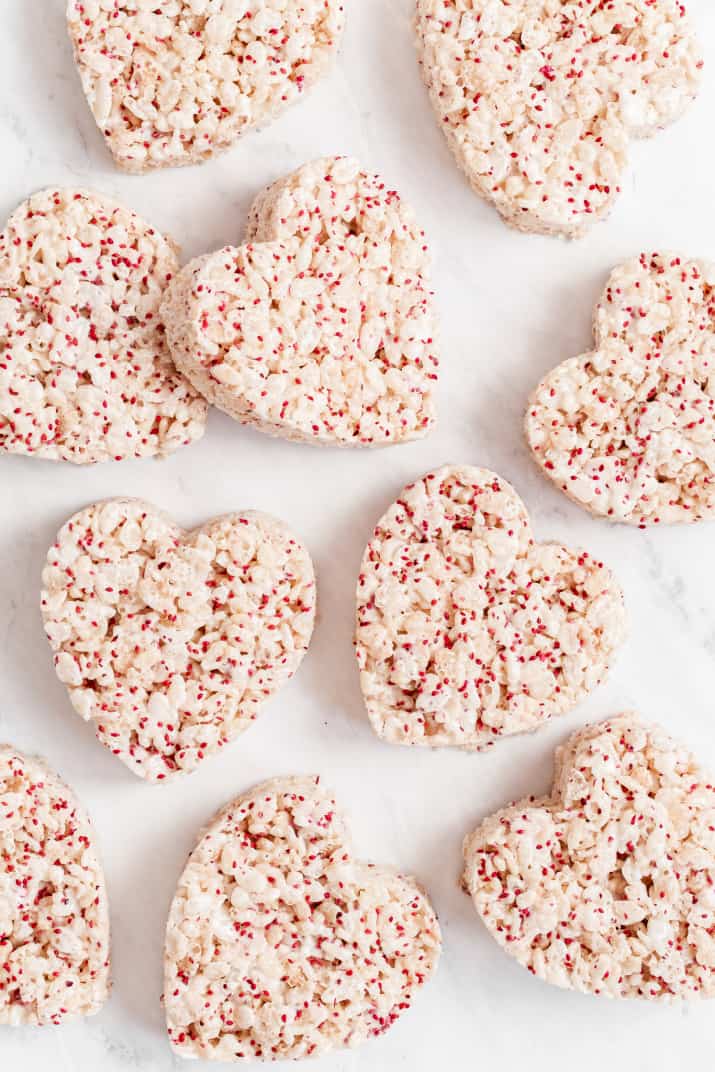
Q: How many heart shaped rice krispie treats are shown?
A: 10